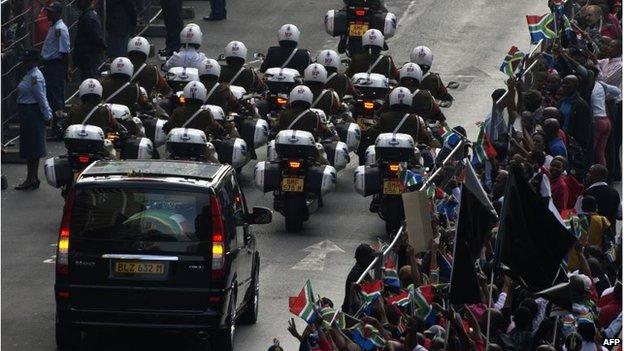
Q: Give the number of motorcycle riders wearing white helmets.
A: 15